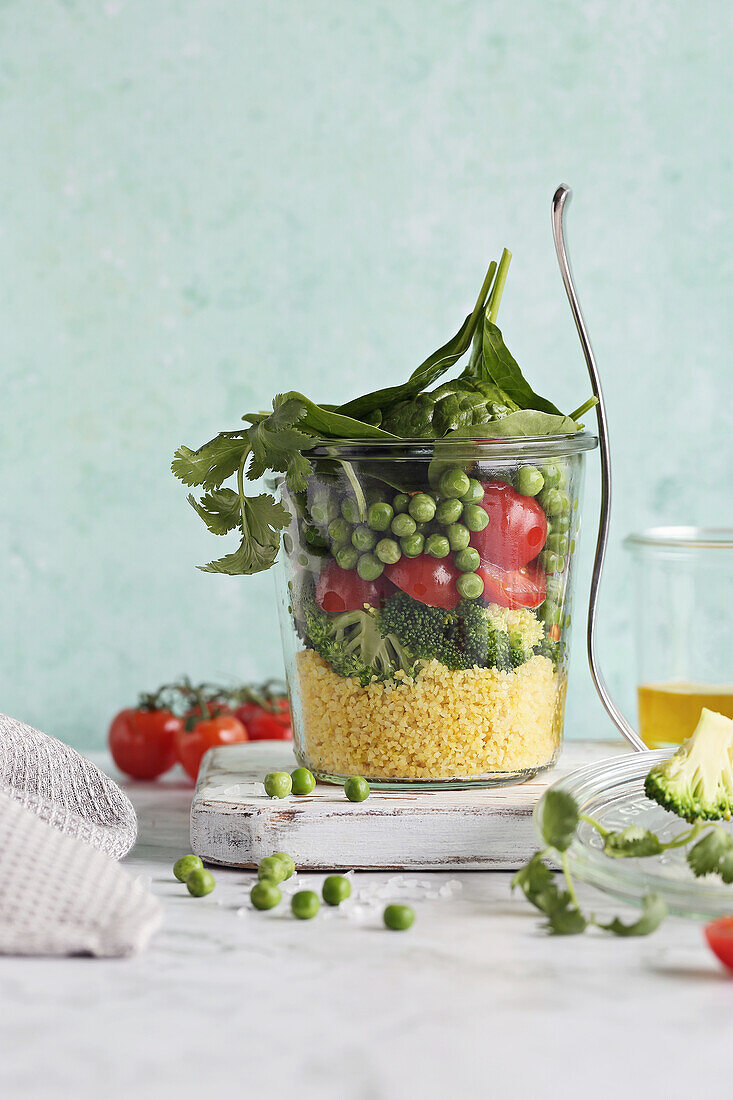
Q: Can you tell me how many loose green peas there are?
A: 11